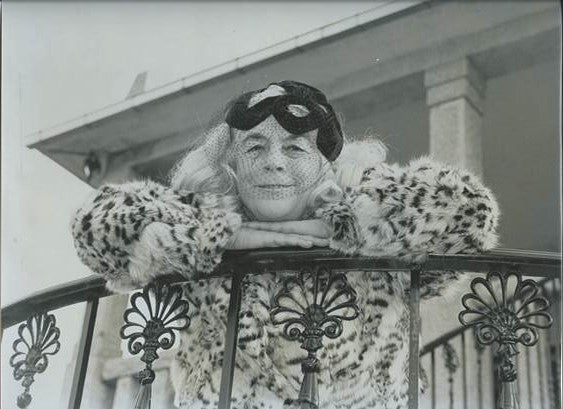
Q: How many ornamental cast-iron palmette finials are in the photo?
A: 4